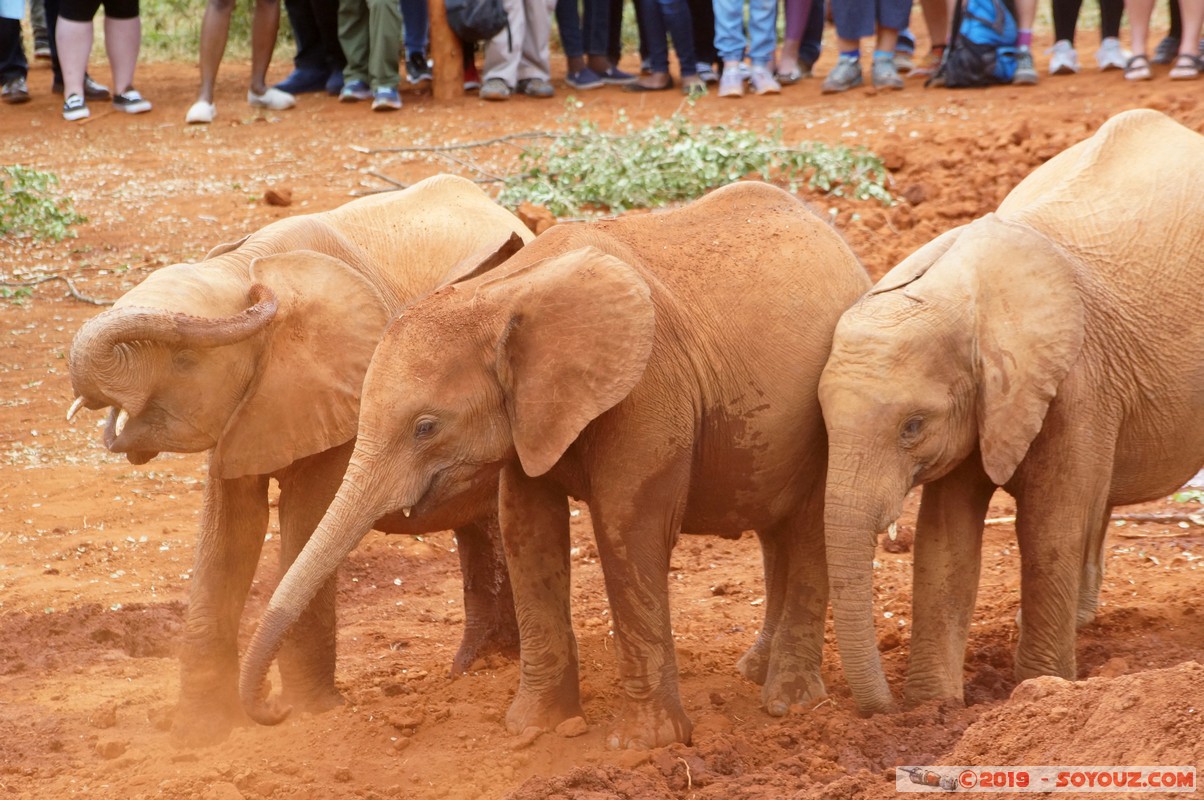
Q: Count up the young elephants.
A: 3